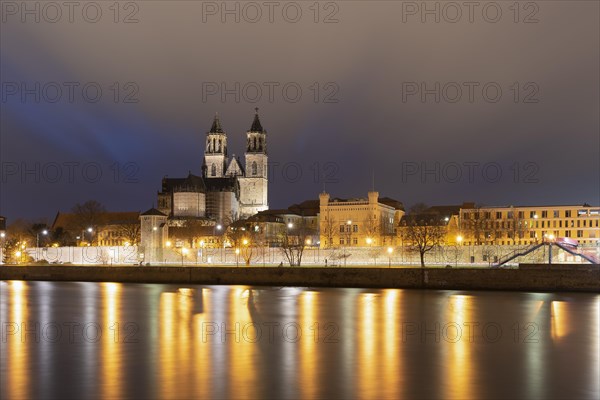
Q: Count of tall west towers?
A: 2